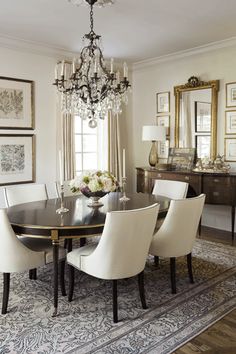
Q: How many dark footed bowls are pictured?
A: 1